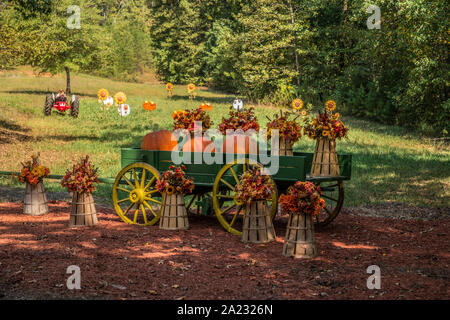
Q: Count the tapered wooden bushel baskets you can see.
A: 7